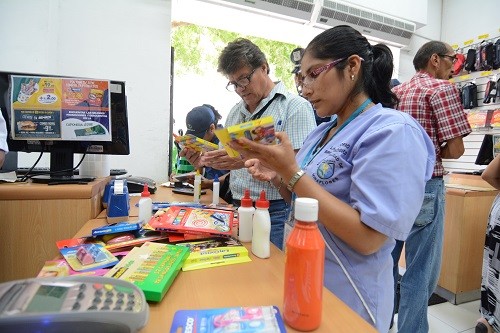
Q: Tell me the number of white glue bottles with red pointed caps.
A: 3